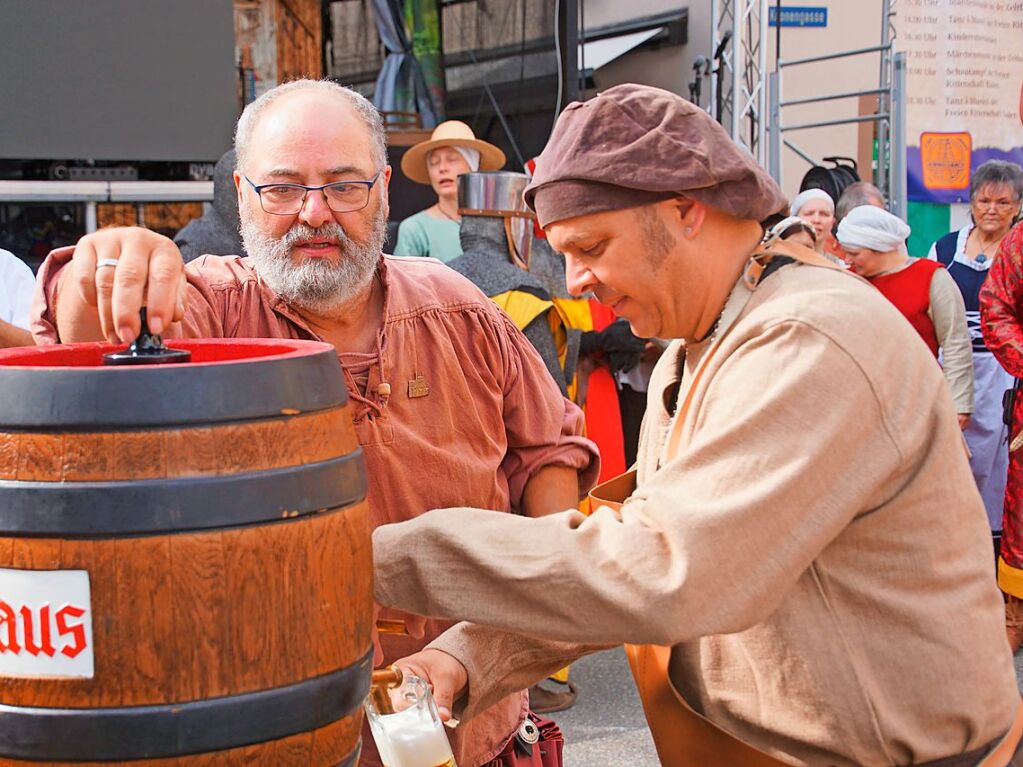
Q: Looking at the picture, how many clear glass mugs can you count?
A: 1